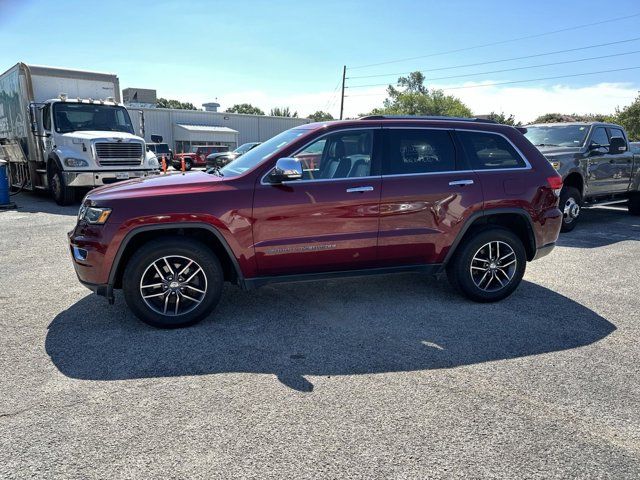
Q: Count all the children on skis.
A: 0